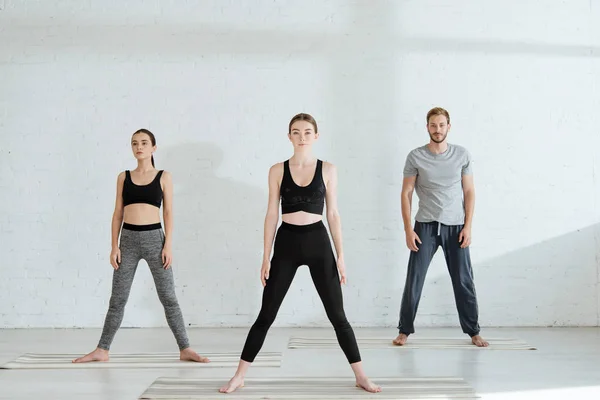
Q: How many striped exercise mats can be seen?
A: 3